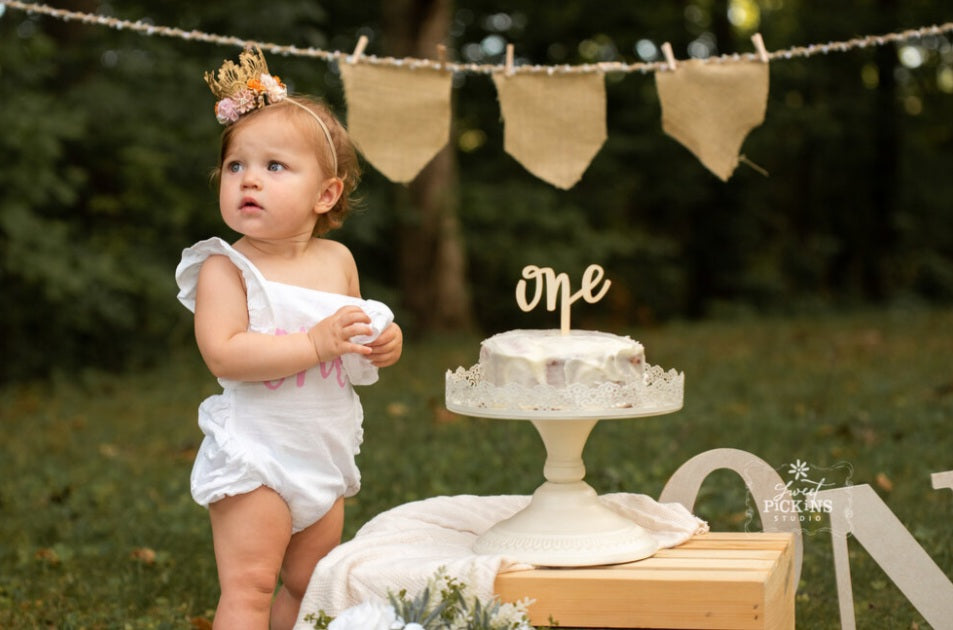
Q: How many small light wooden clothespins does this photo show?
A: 5